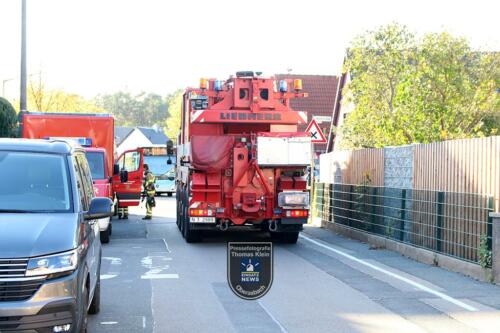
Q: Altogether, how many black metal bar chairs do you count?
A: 0